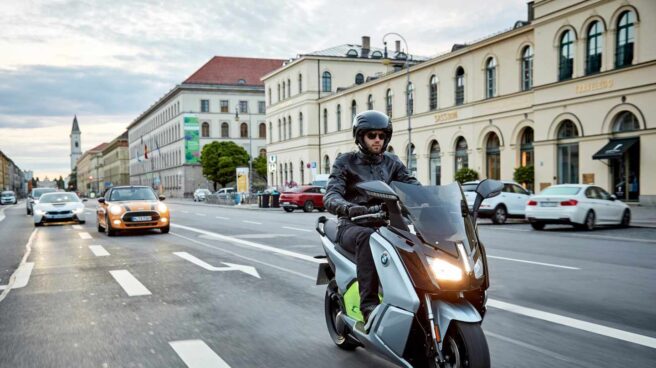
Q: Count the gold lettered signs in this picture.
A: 2